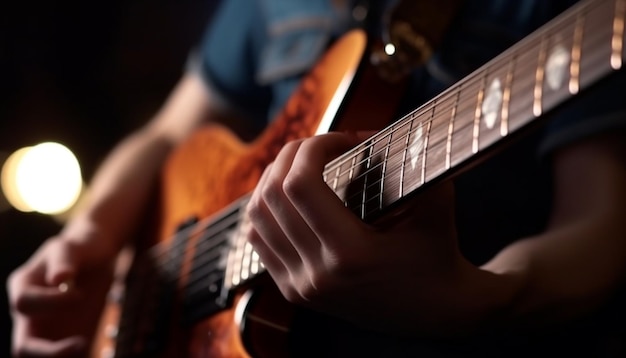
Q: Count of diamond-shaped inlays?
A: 3